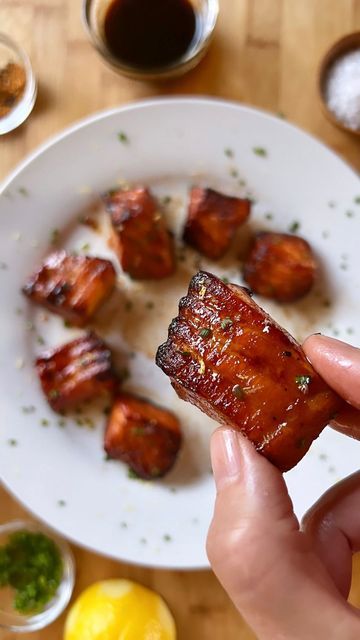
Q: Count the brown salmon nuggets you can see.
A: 7